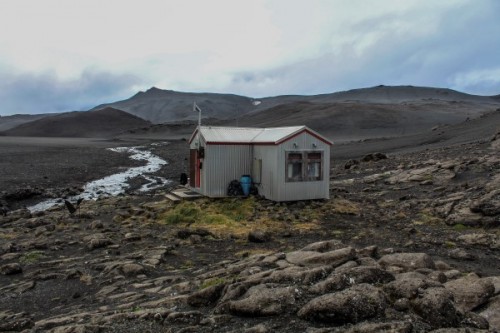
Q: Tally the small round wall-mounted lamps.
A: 2